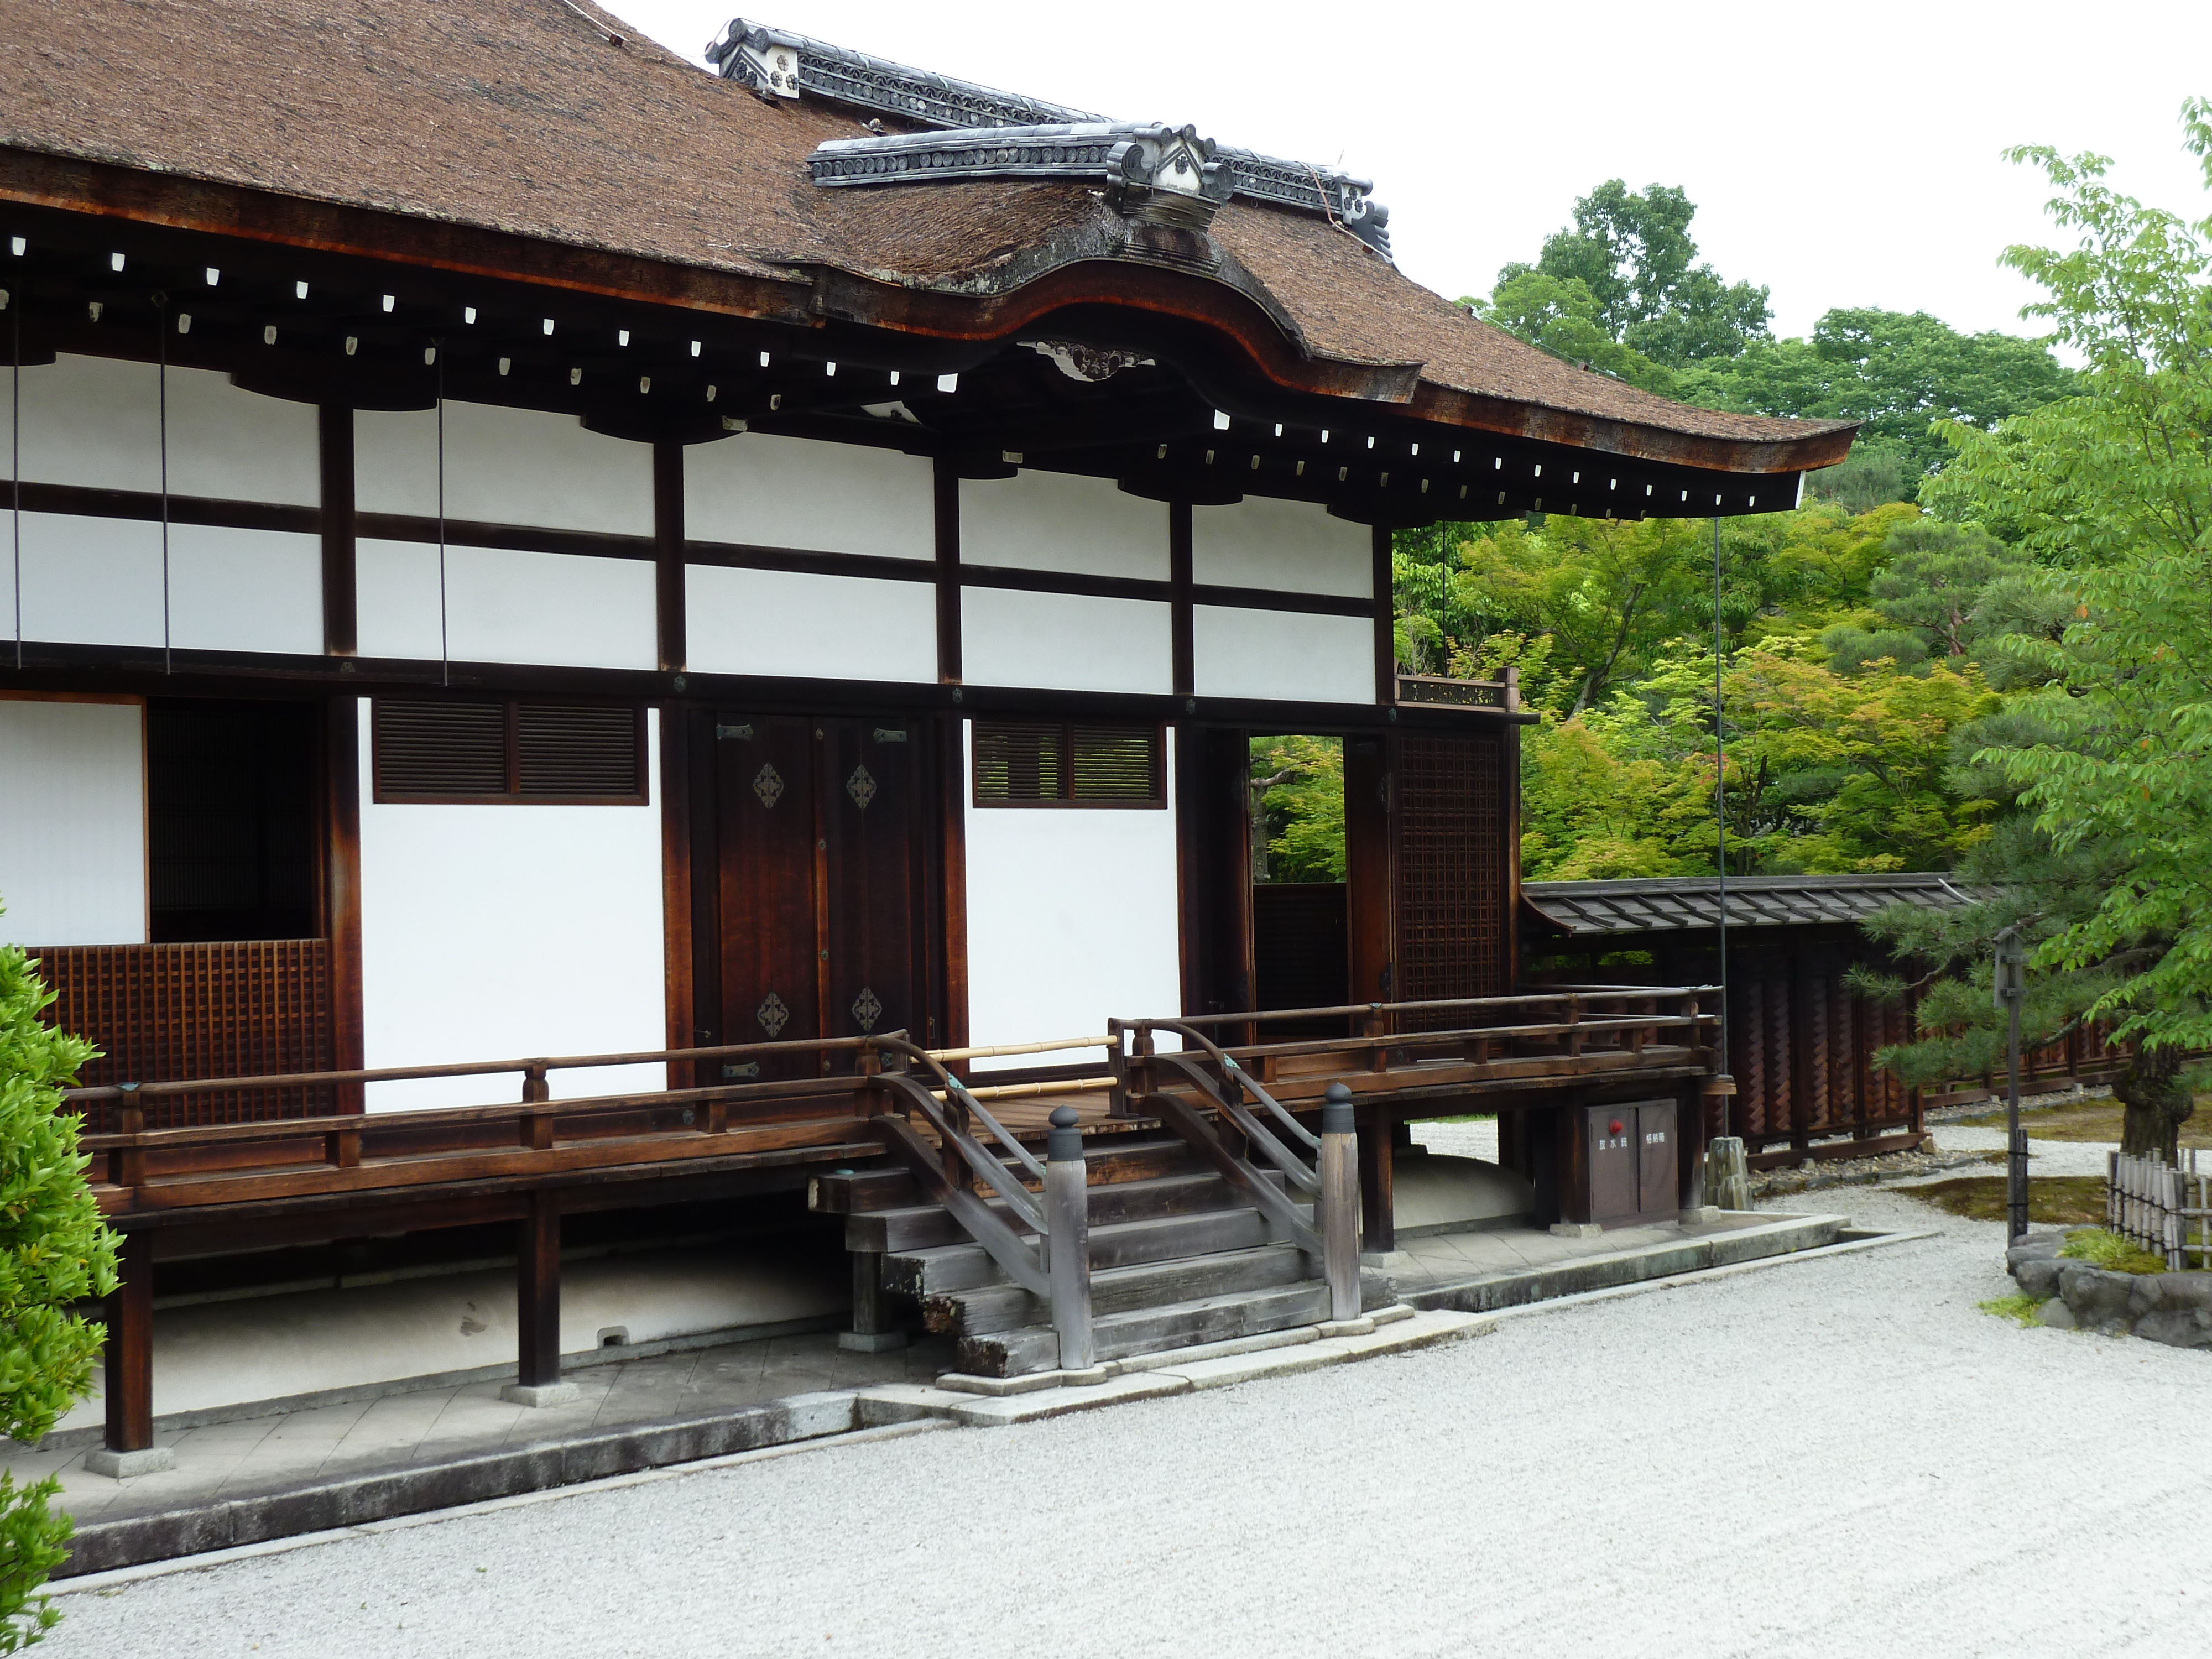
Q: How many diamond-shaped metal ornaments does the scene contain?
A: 4